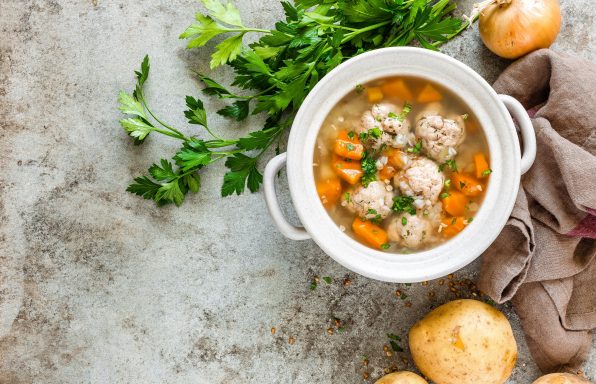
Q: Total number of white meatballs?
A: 5